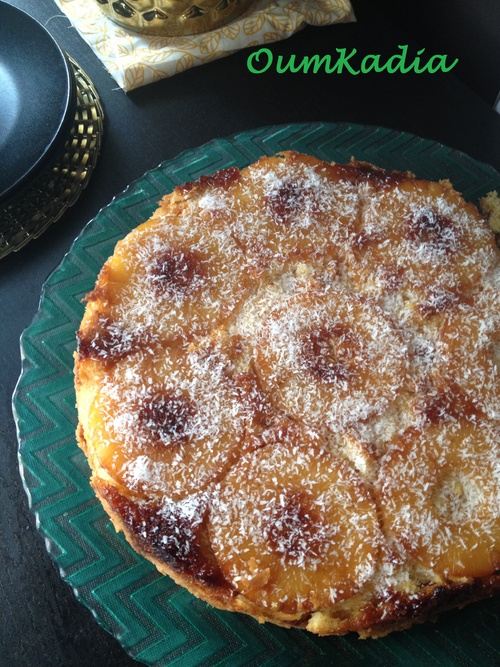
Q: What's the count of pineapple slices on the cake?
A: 8